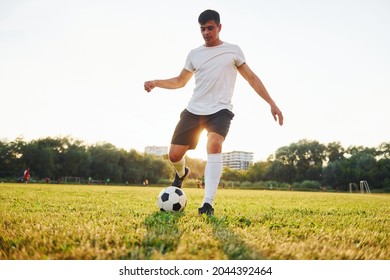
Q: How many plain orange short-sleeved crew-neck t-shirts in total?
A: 0